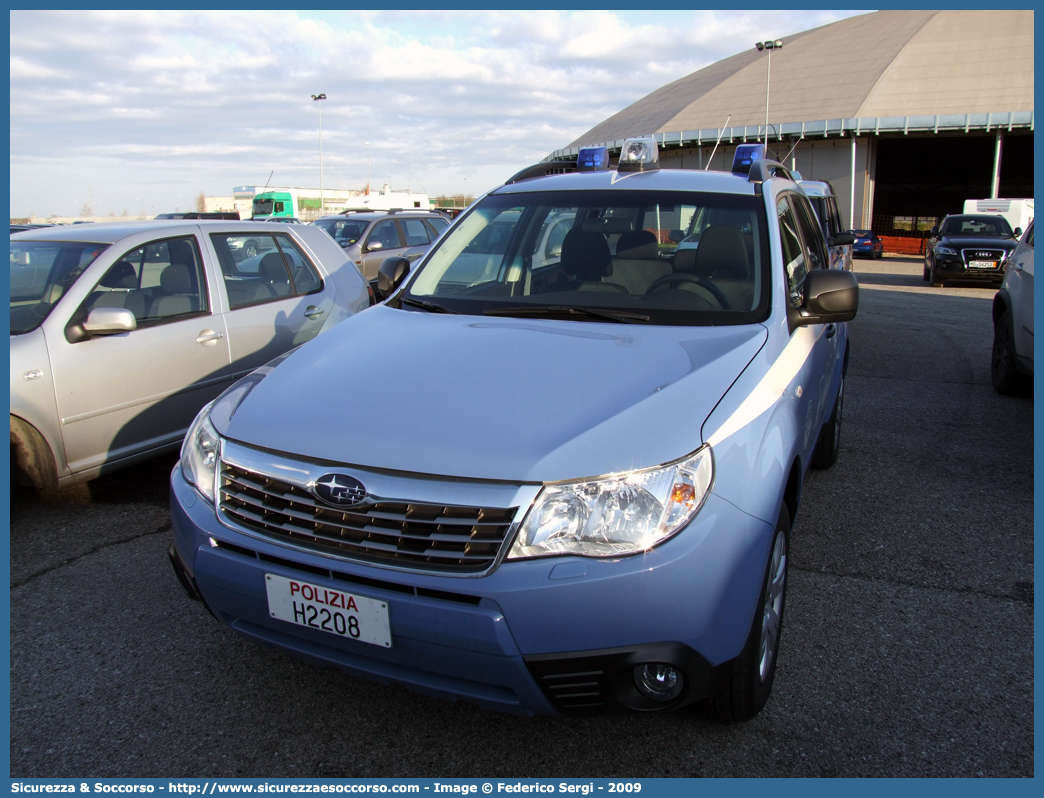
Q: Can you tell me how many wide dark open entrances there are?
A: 1